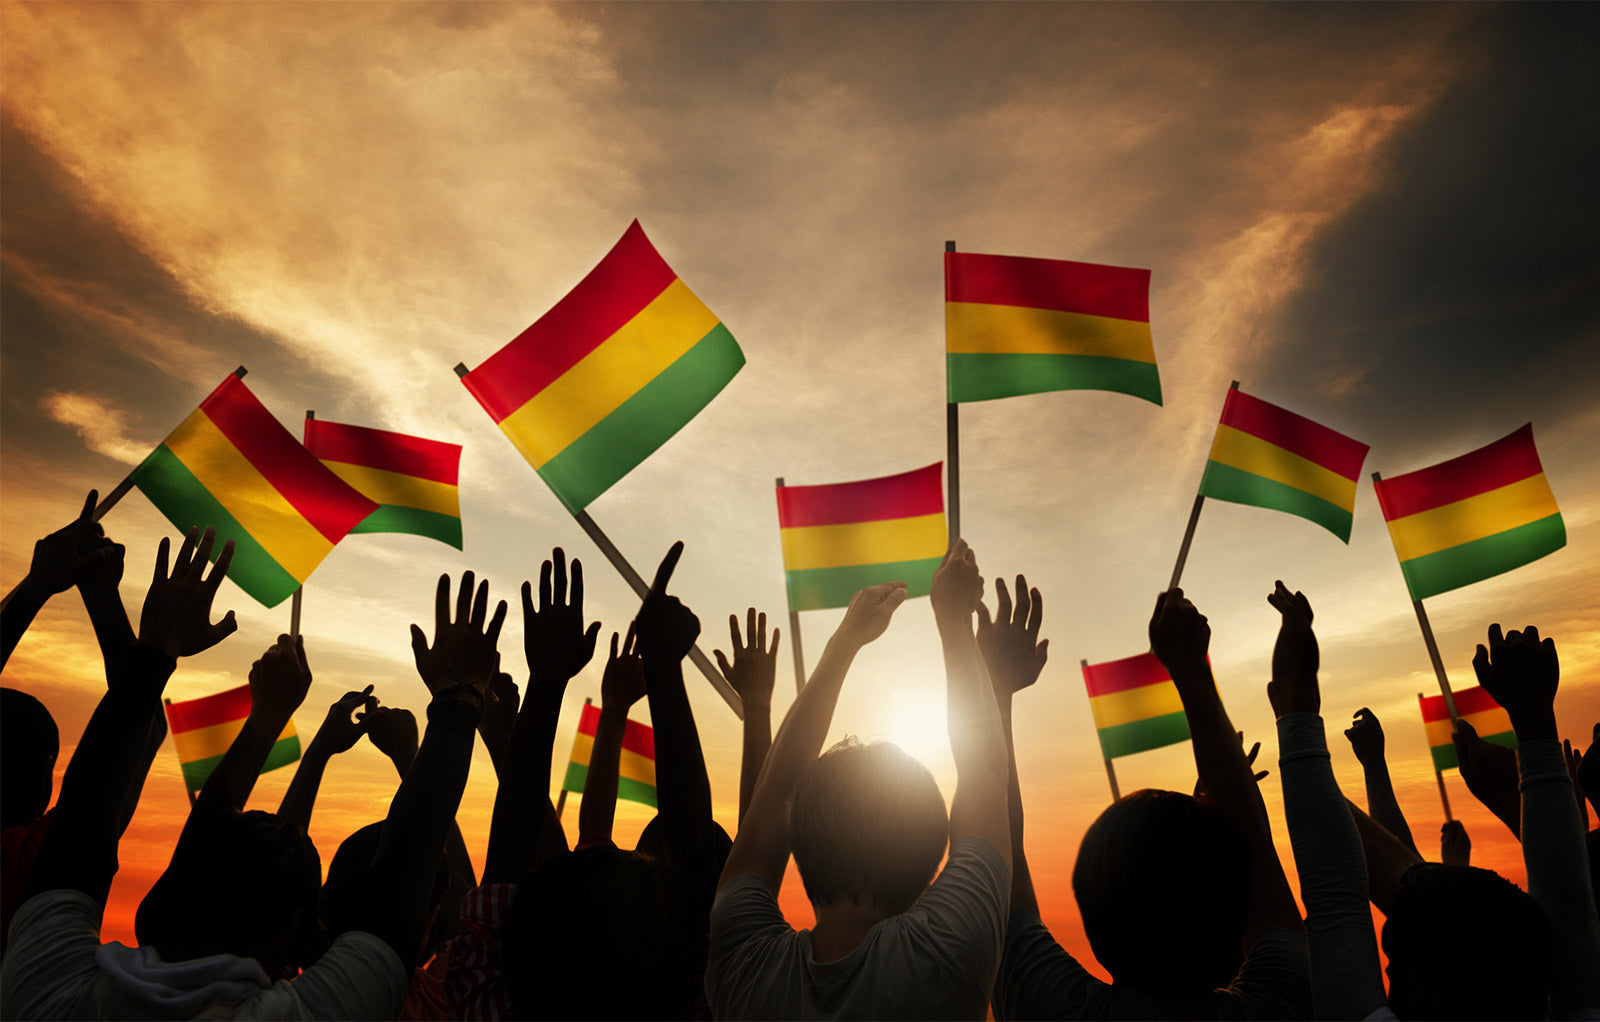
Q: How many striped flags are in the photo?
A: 11